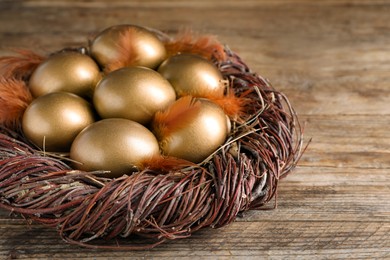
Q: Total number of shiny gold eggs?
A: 7